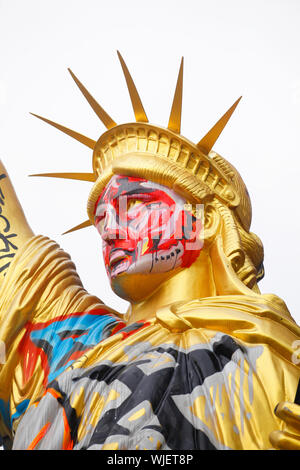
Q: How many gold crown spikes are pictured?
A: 7